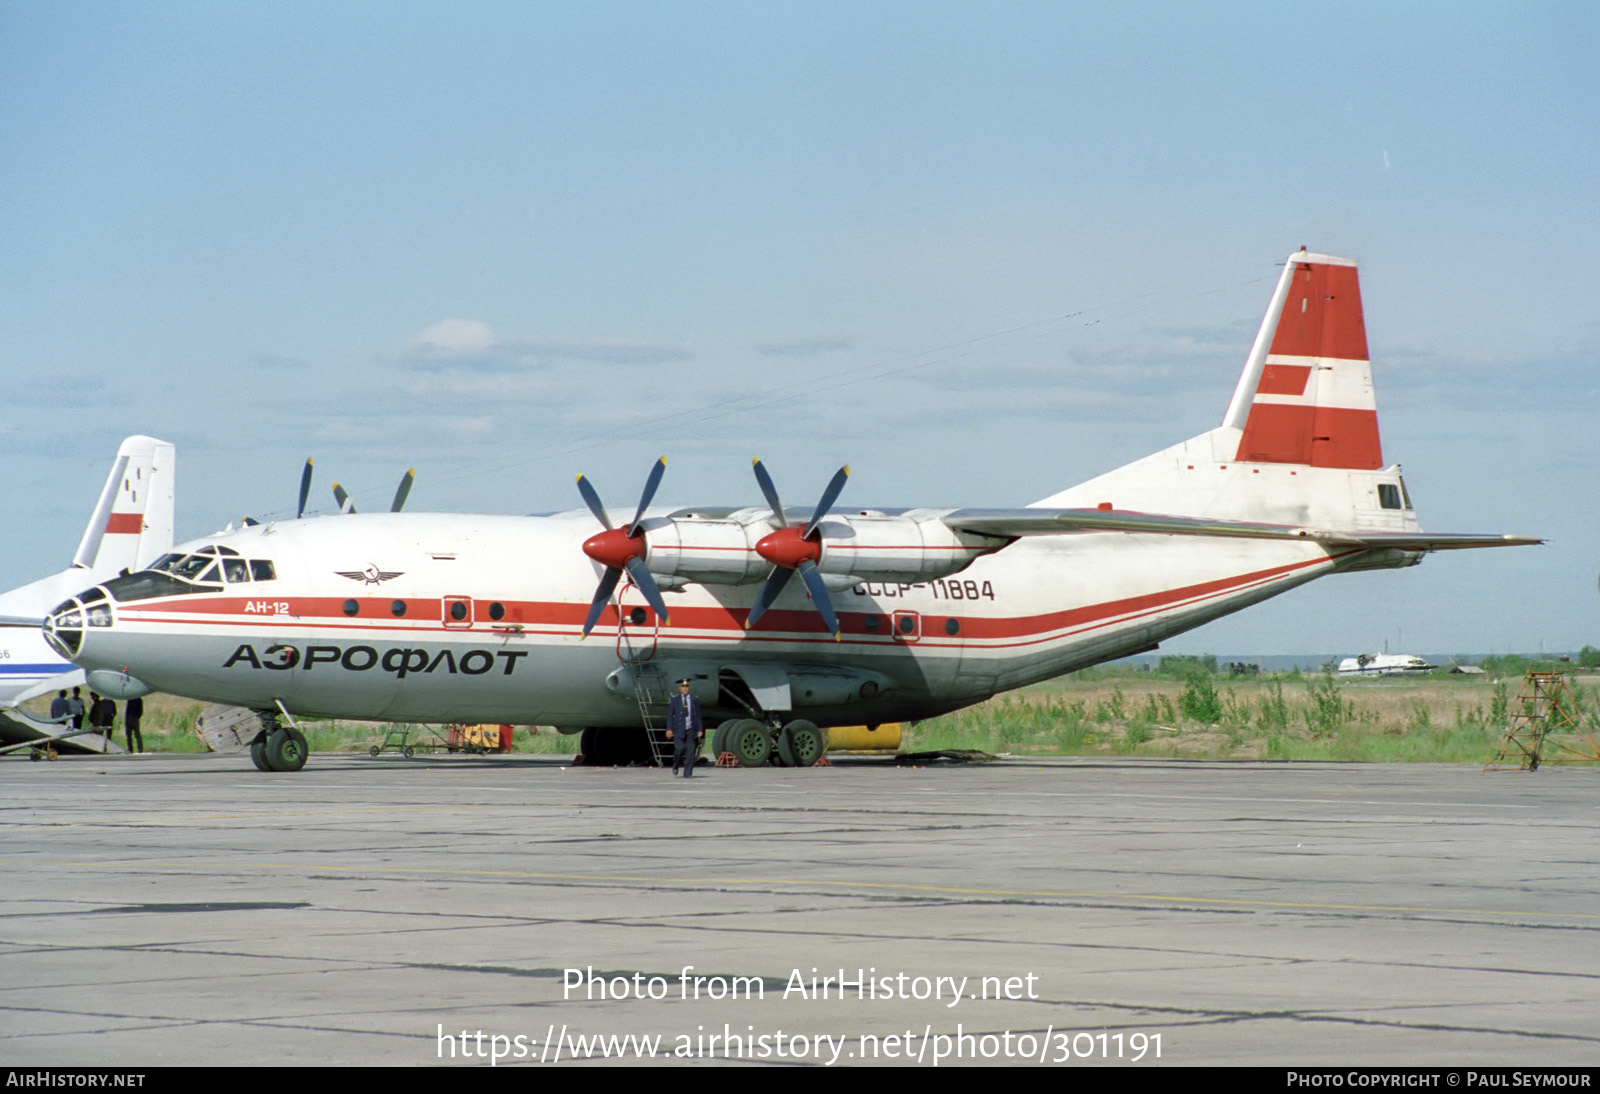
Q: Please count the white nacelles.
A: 2